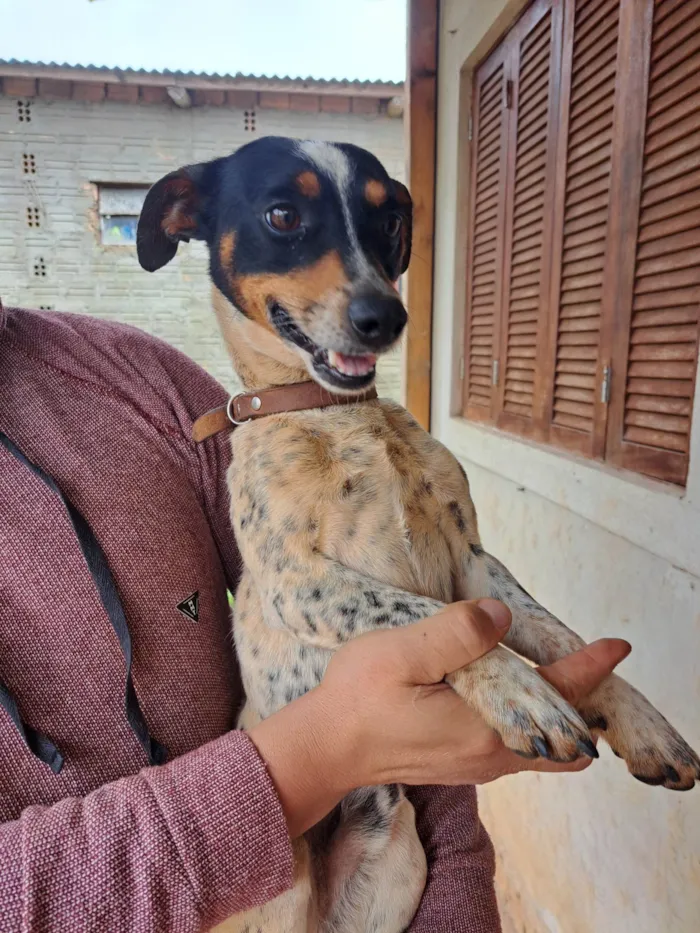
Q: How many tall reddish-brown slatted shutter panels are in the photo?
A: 4